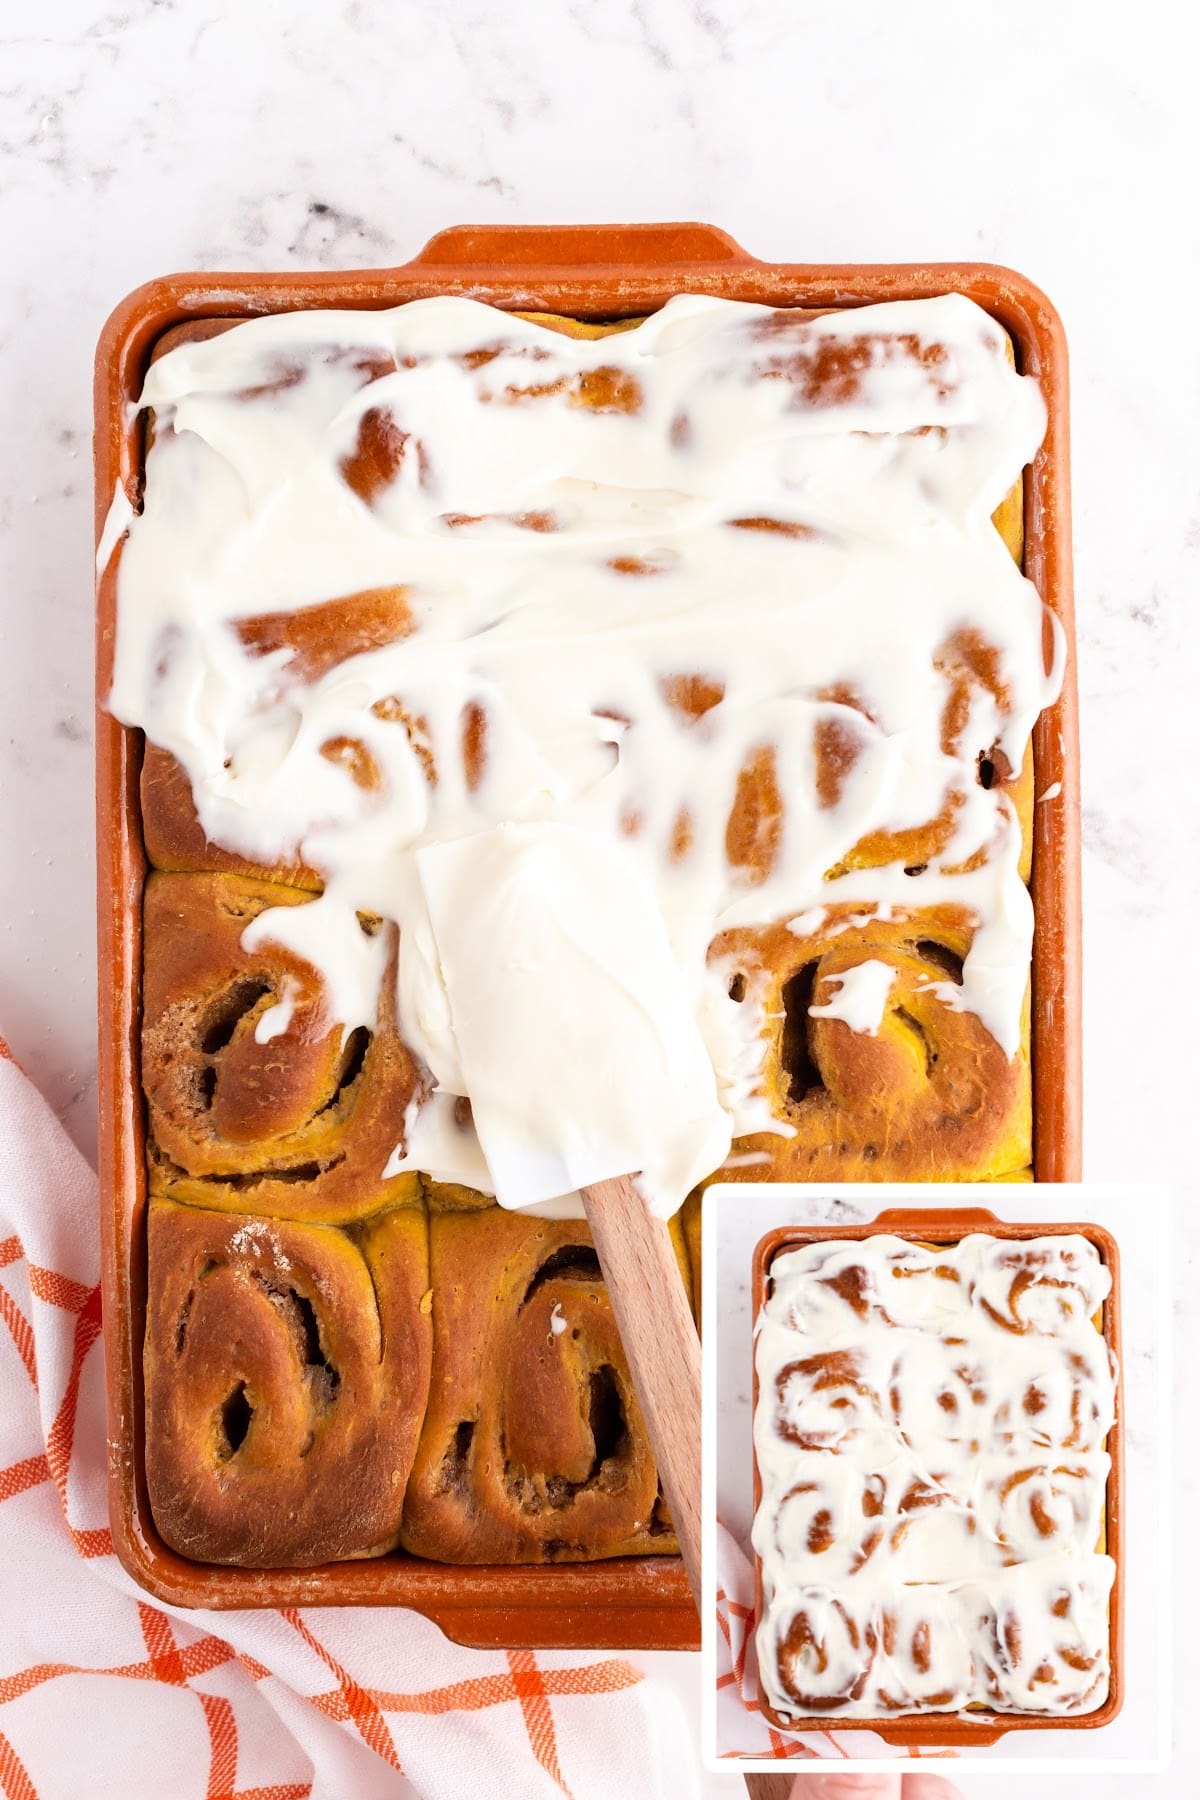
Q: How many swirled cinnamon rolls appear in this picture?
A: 12